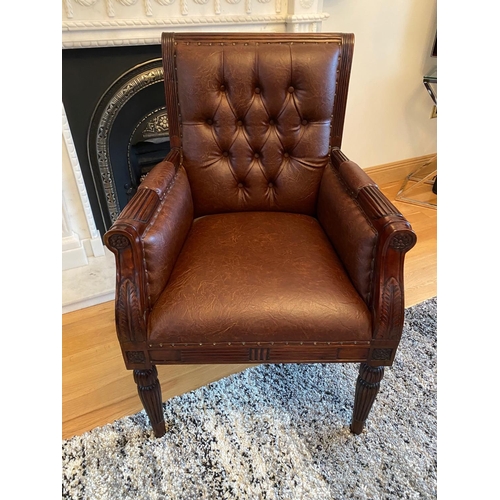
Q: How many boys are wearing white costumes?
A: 0